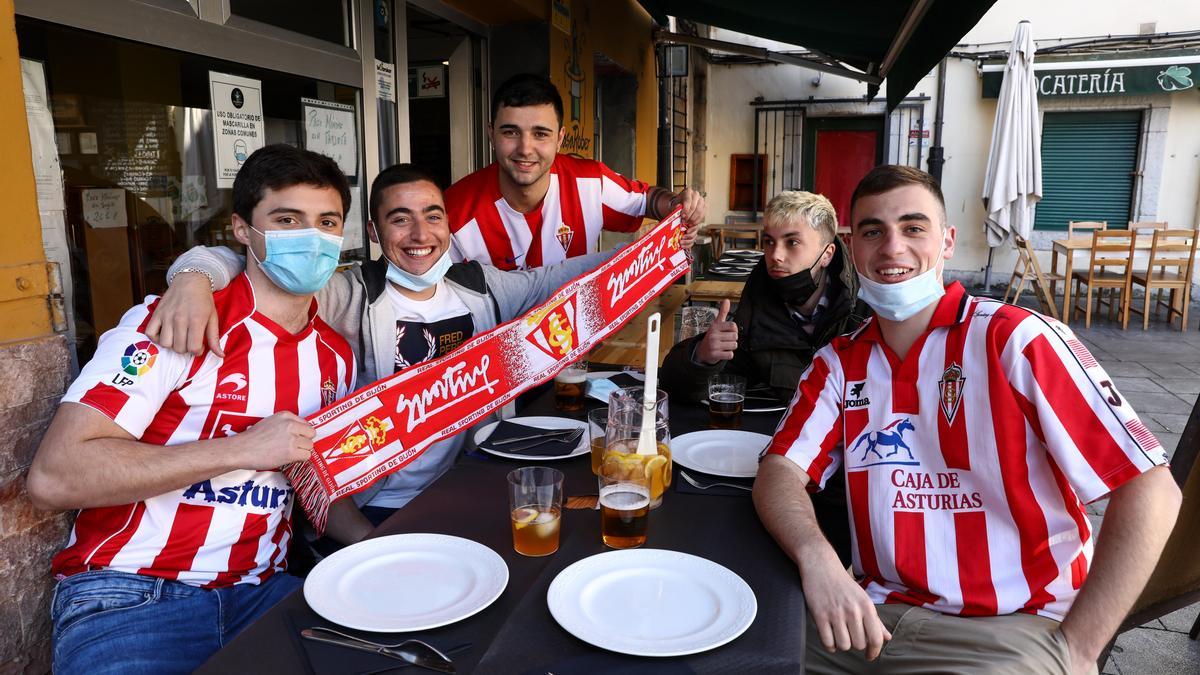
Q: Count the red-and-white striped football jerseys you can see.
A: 3